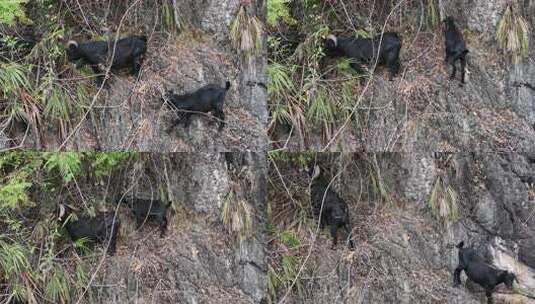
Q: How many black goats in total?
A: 8